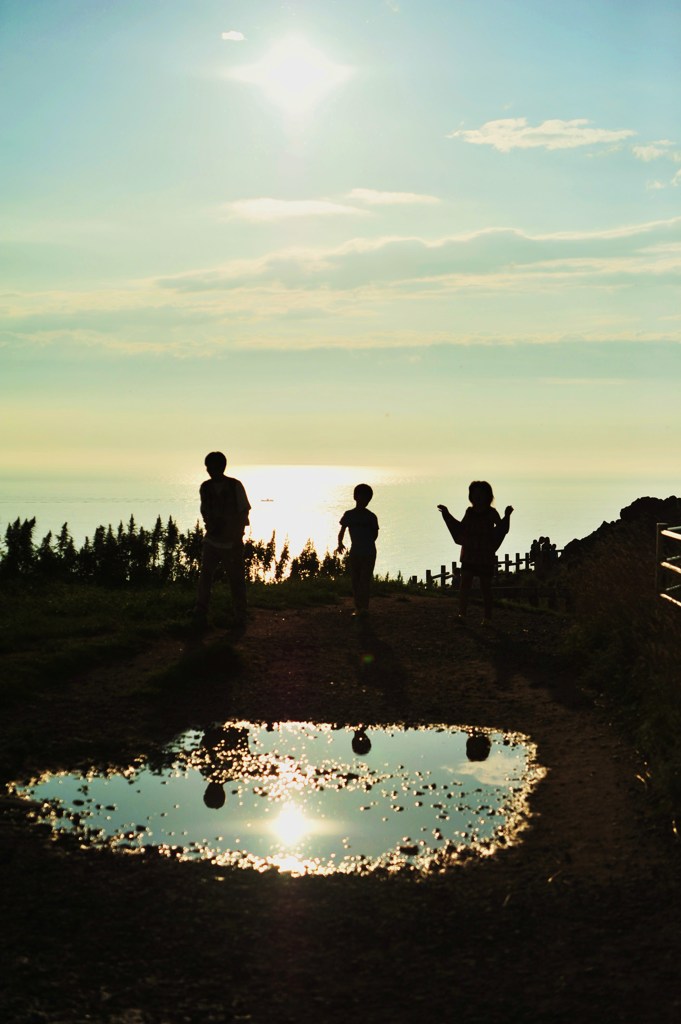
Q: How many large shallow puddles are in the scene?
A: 1